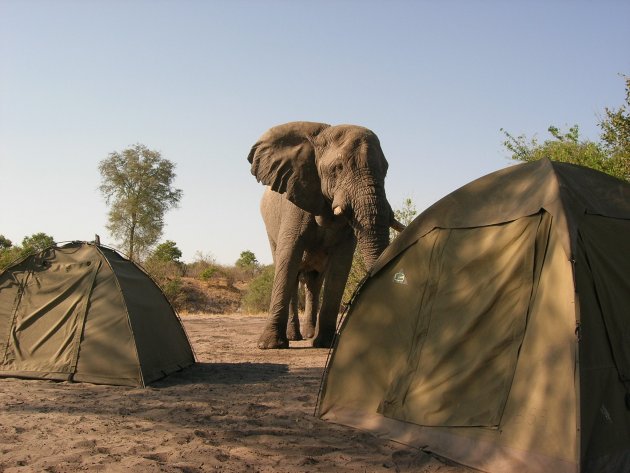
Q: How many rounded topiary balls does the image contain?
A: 0